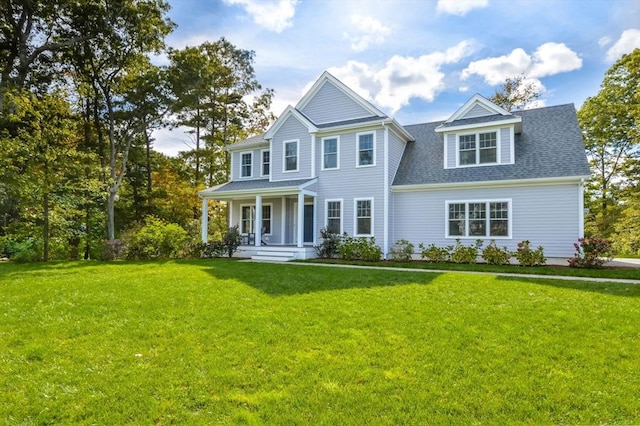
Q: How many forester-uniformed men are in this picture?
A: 0